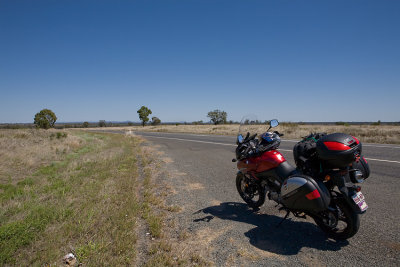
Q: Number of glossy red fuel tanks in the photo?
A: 1